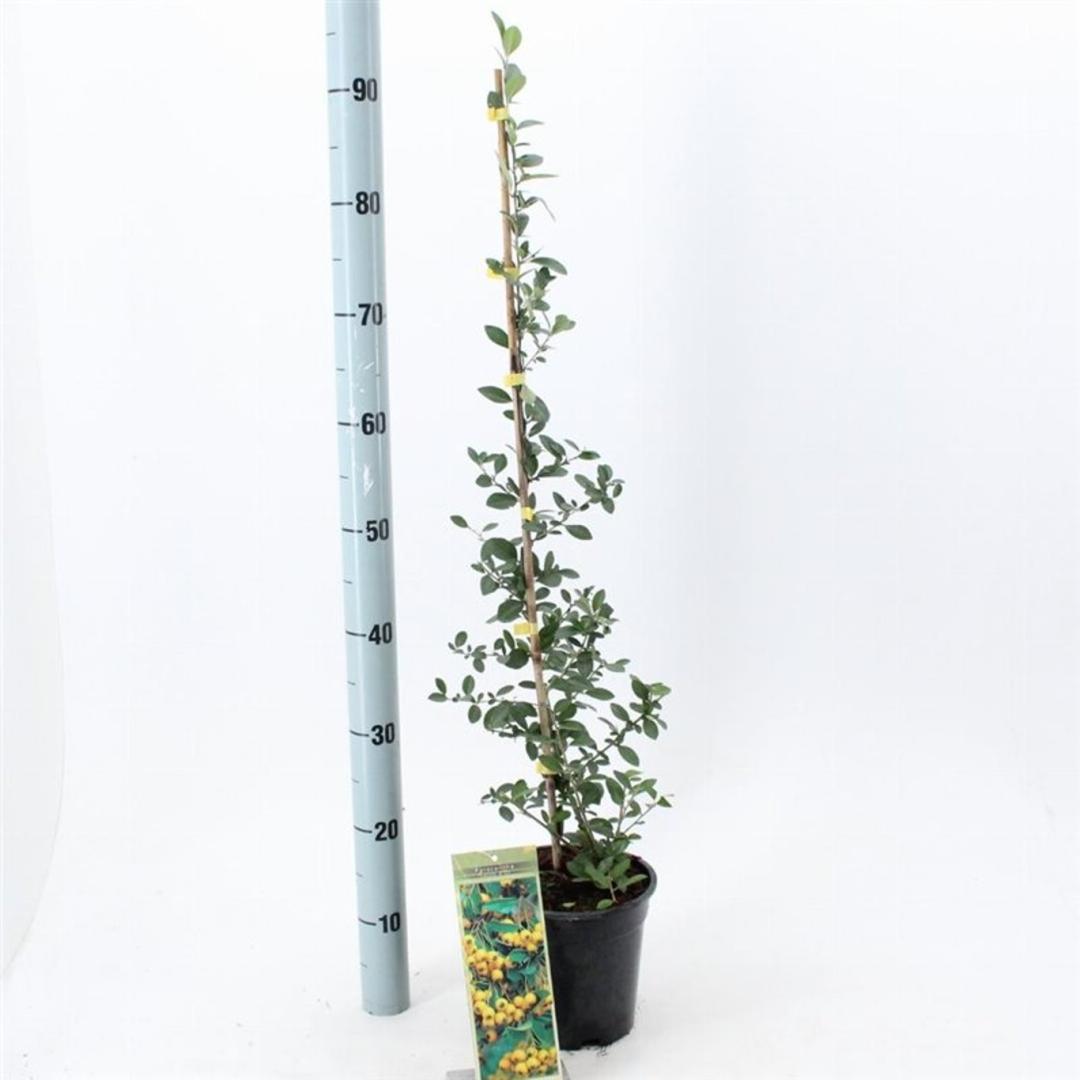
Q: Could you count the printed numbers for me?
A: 9